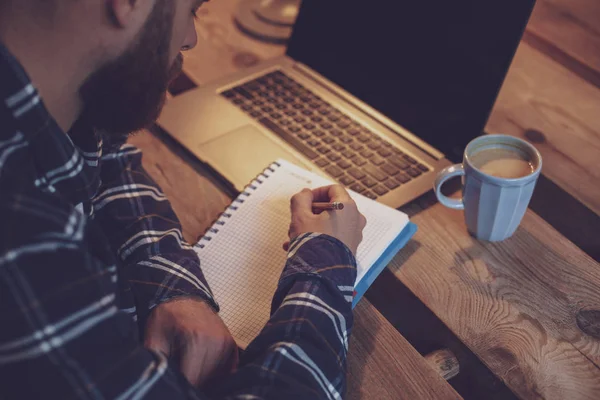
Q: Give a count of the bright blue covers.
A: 1